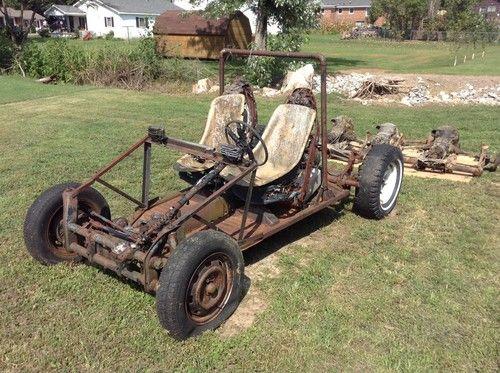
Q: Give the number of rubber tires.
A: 3